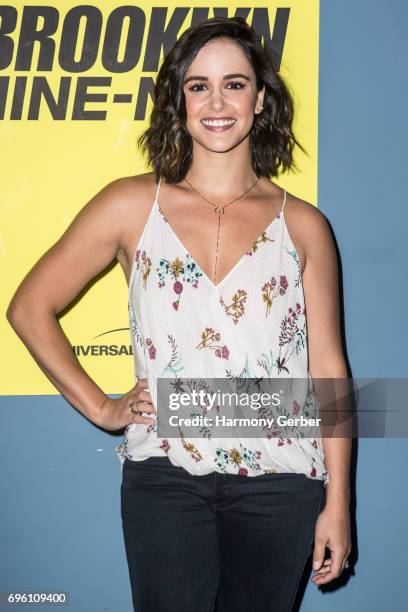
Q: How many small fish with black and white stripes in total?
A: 0